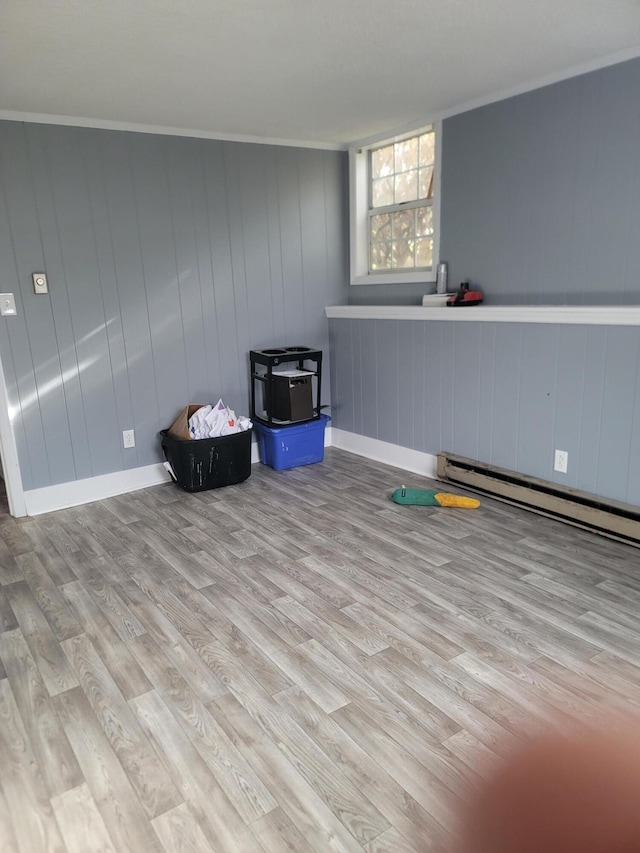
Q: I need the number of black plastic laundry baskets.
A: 1